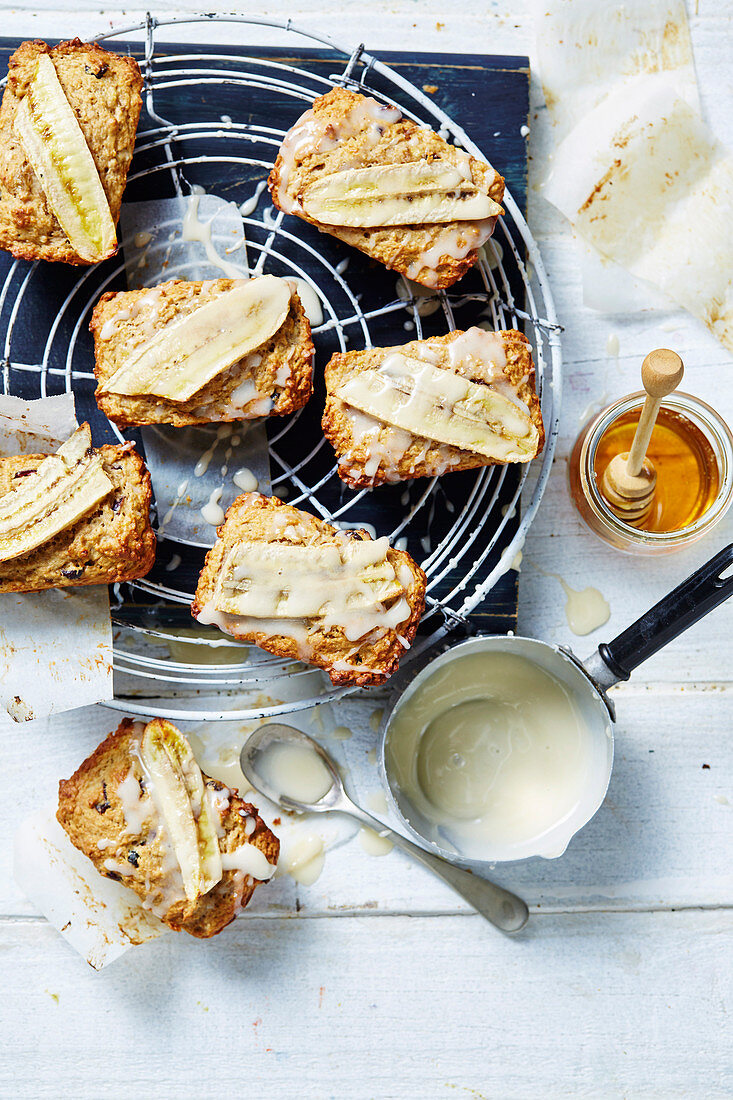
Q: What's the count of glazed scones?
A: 5